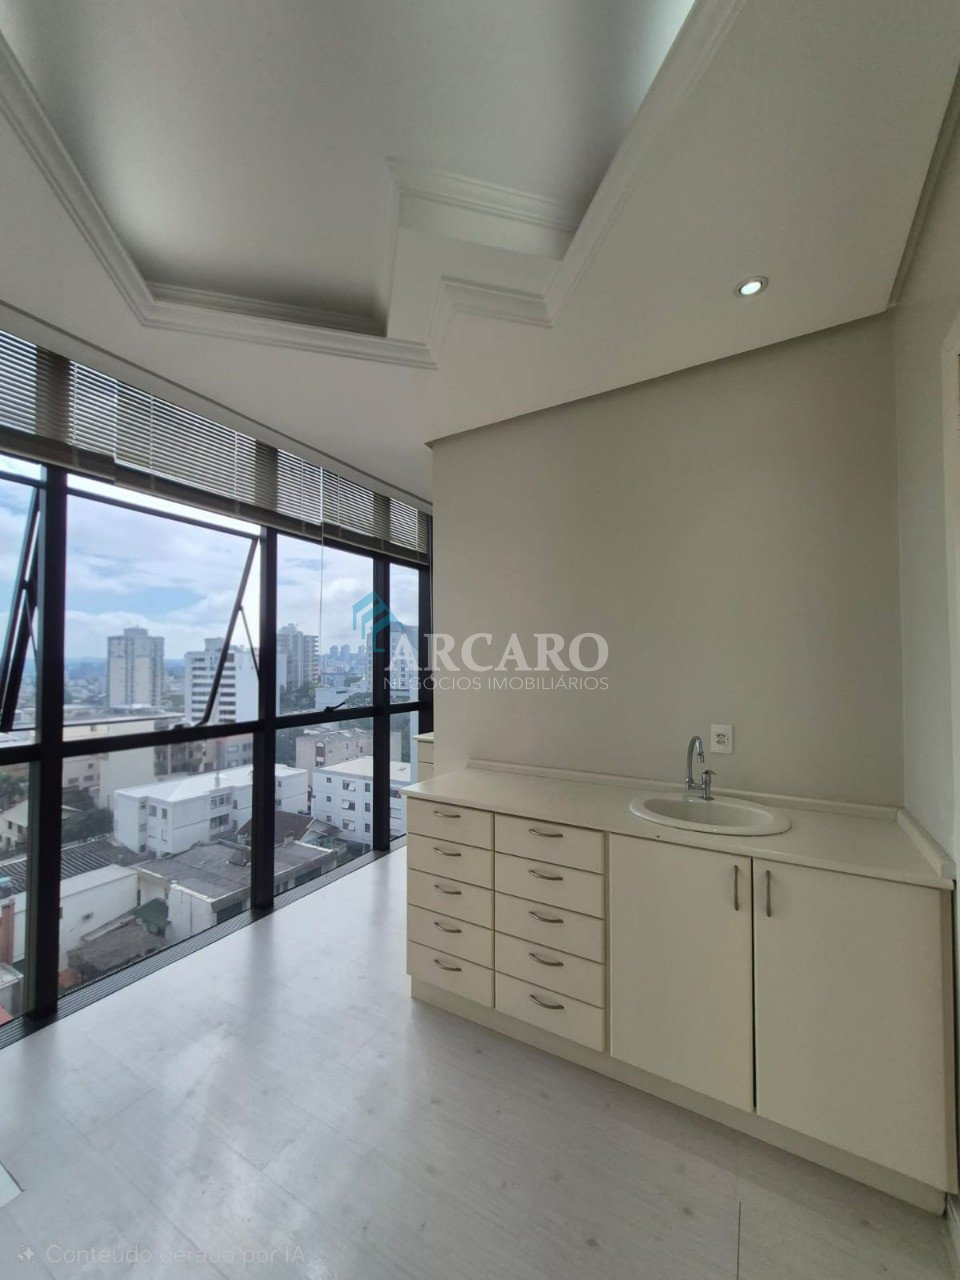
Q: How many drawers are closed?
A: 10